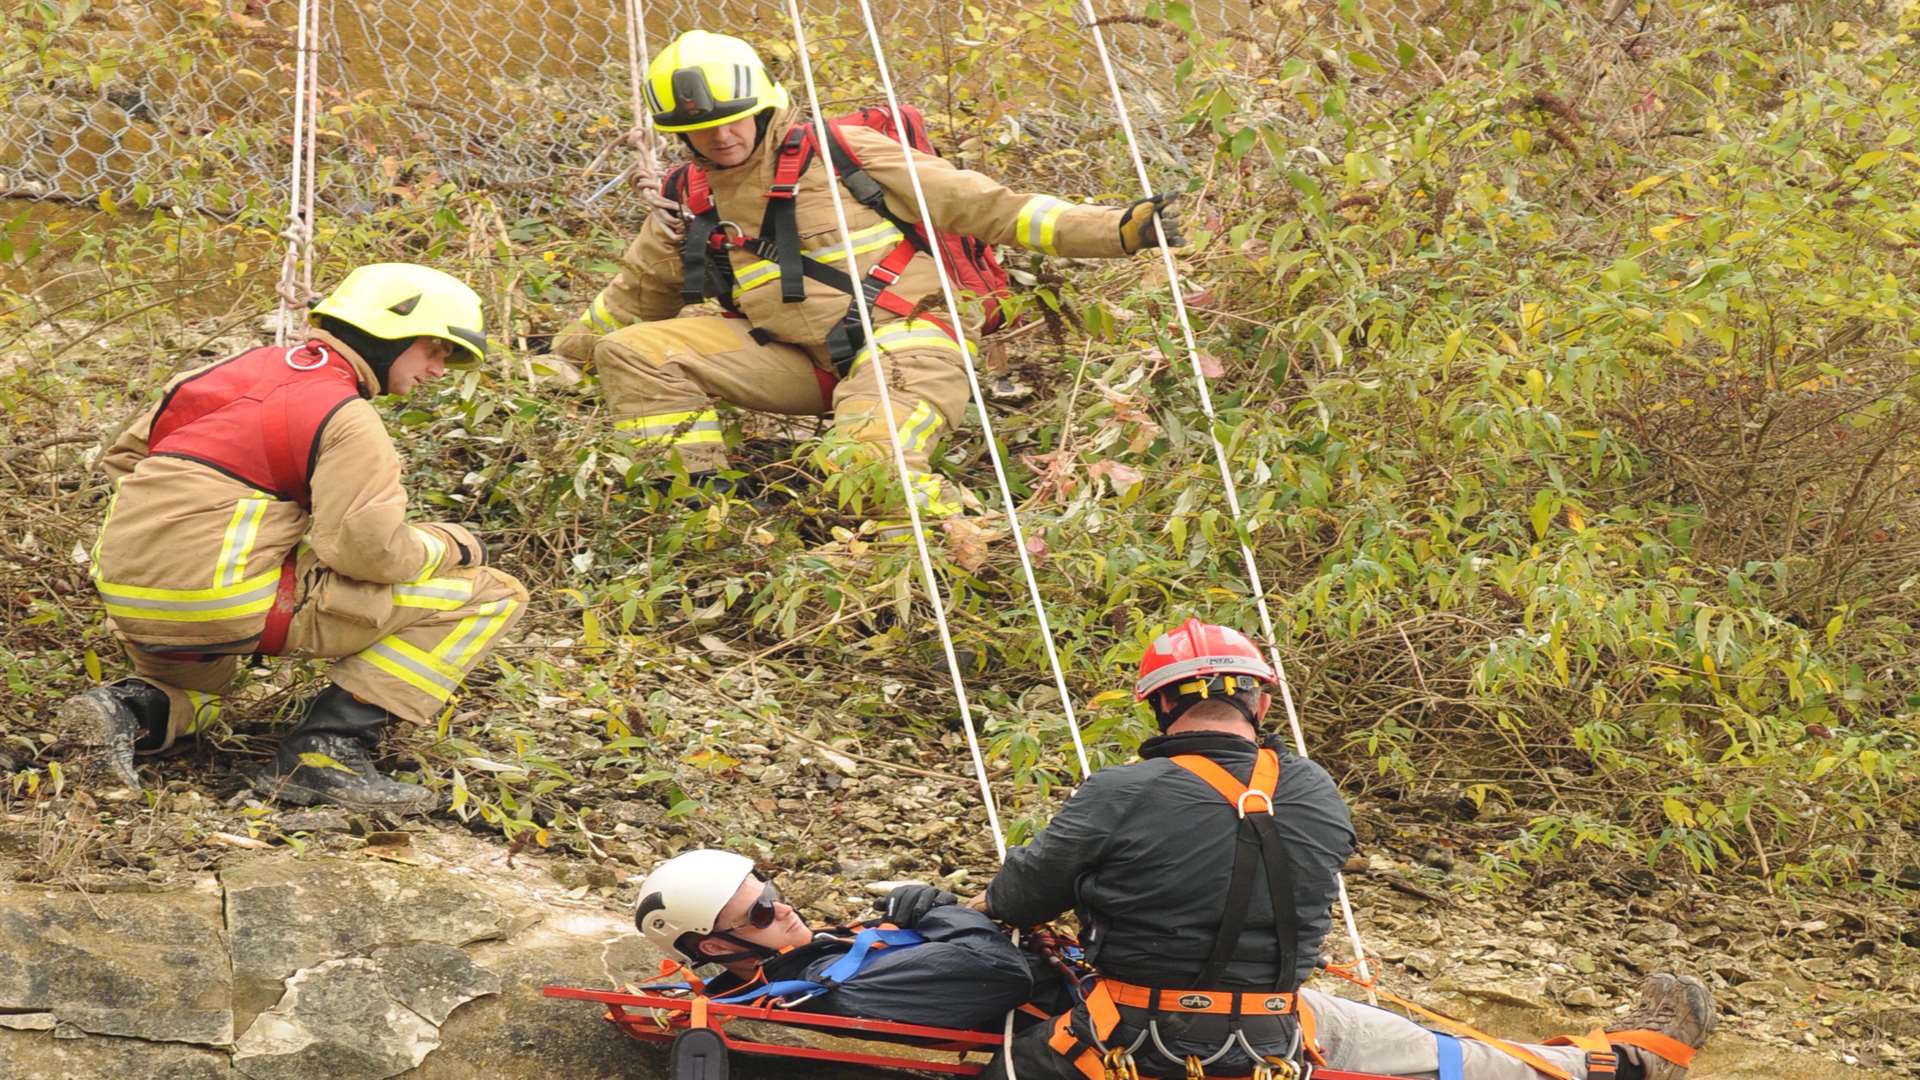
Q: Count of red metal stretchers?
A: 1